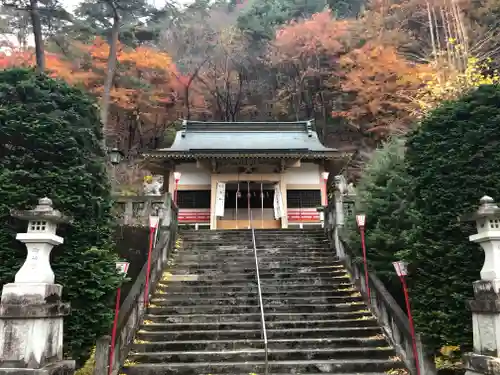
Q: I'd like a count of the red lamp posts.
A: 6